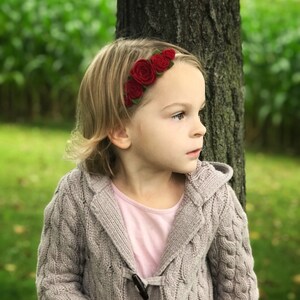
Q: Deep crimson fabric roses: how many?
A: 5